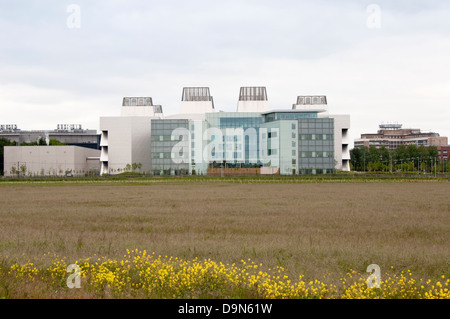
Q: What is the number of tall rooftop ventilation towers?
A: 4